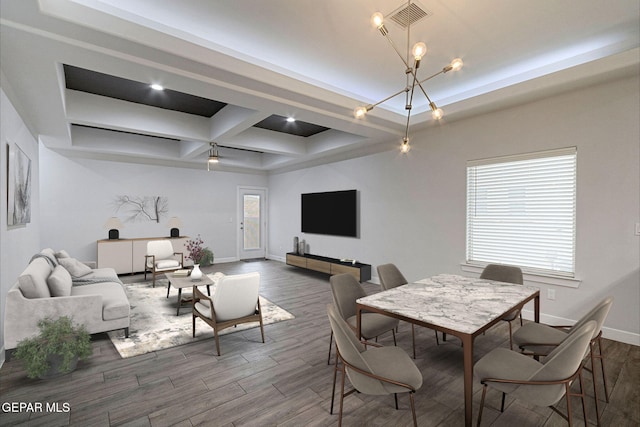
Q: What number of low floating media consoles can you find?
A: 1